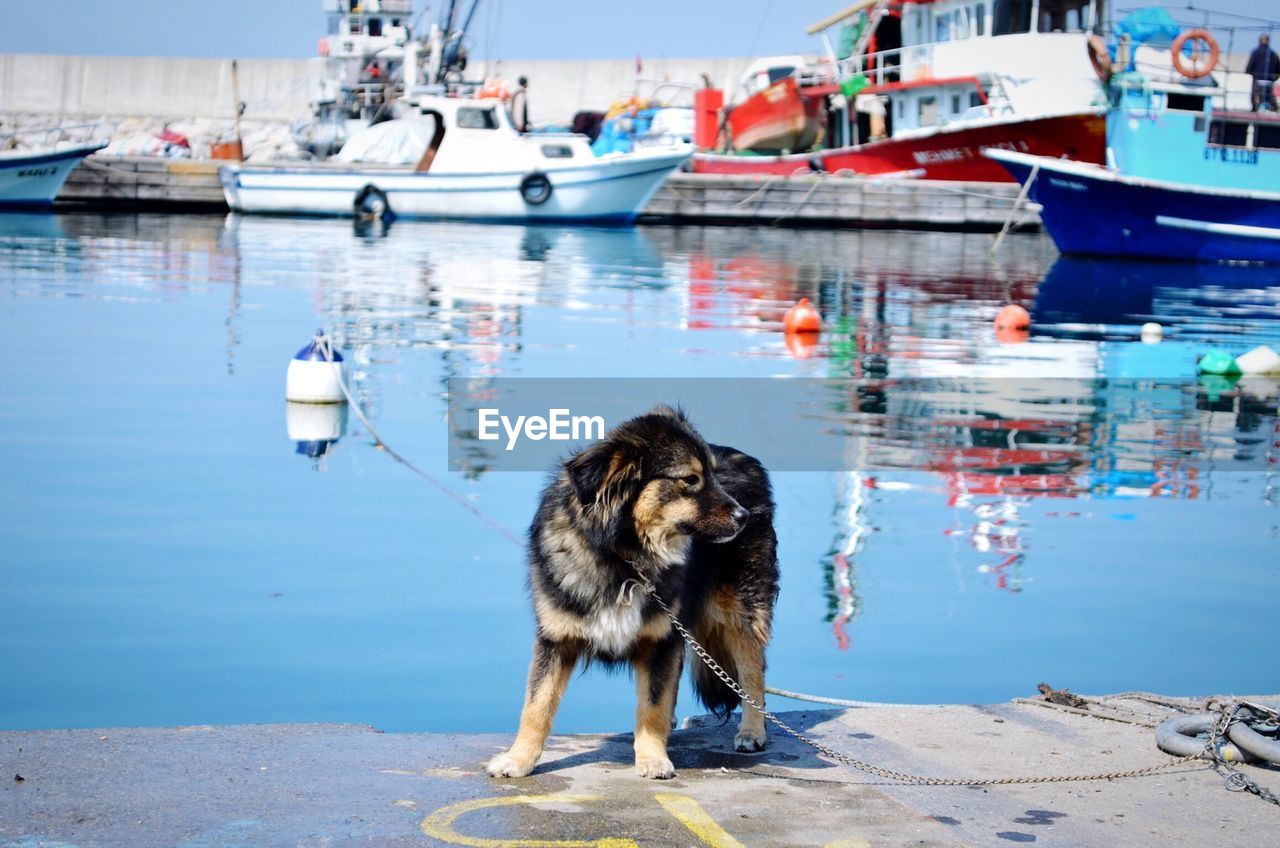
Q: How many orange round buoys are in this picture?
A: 2